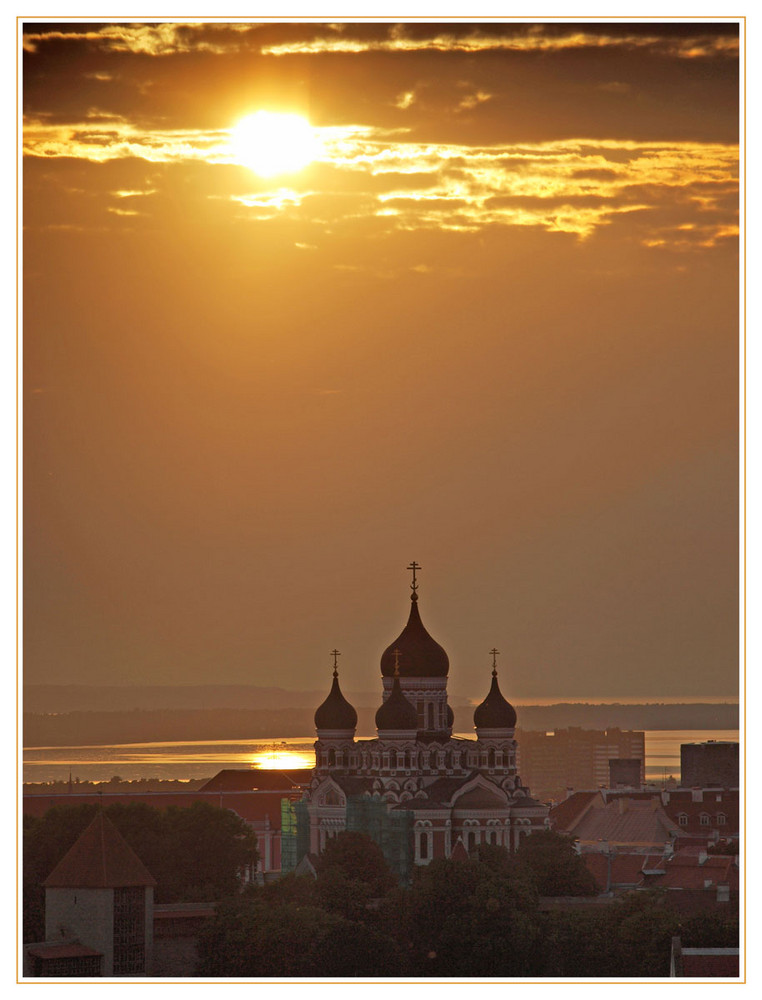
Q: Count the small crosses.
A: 3